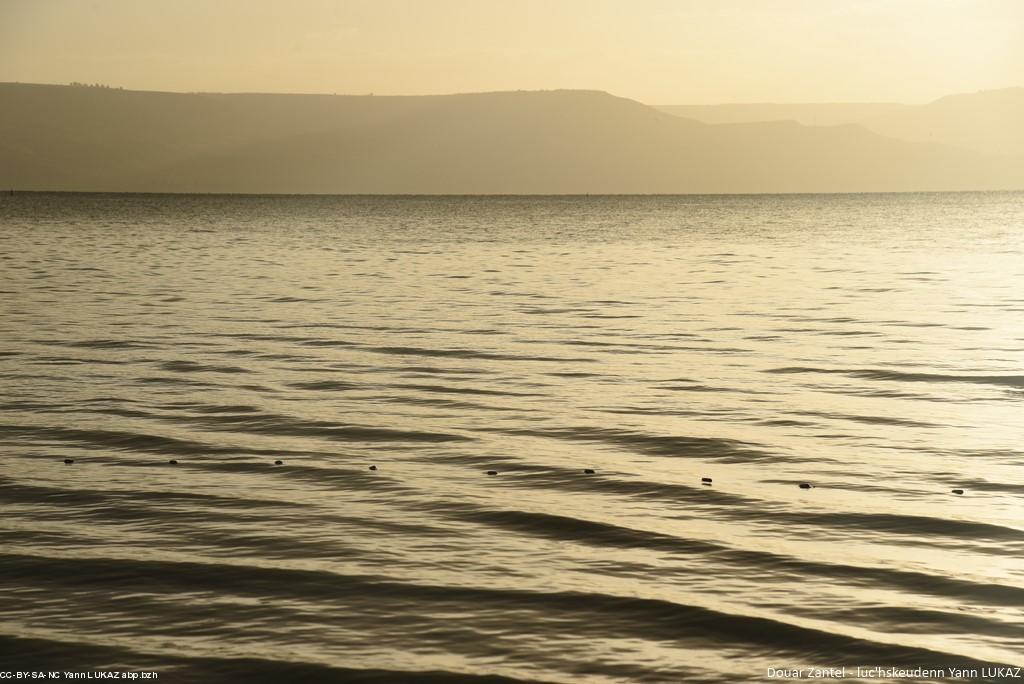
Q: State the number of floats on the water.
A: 9